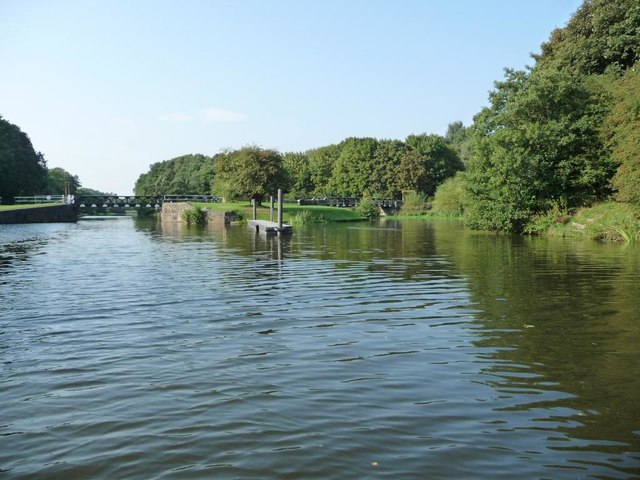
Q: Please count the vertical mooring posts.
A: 3